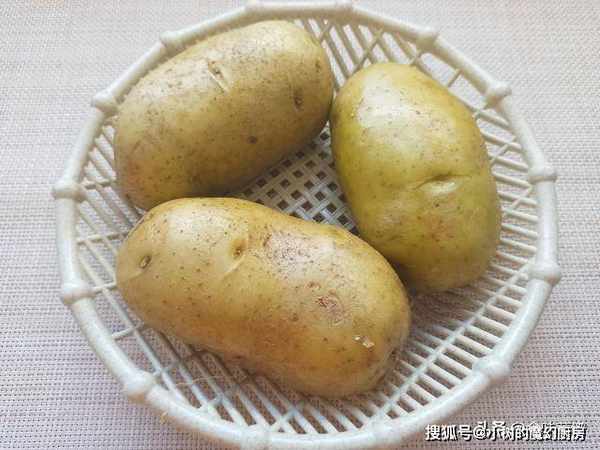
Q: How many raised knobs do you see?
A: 14